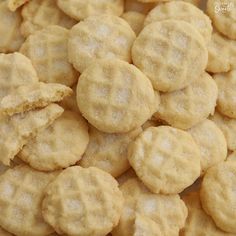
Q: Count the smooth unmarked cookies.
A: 0